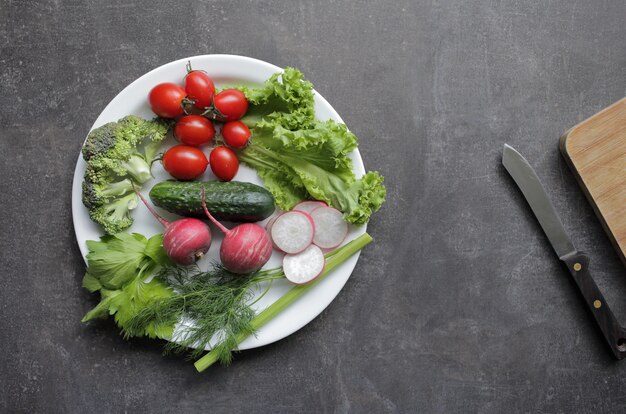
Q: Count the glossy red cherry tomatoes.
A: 7